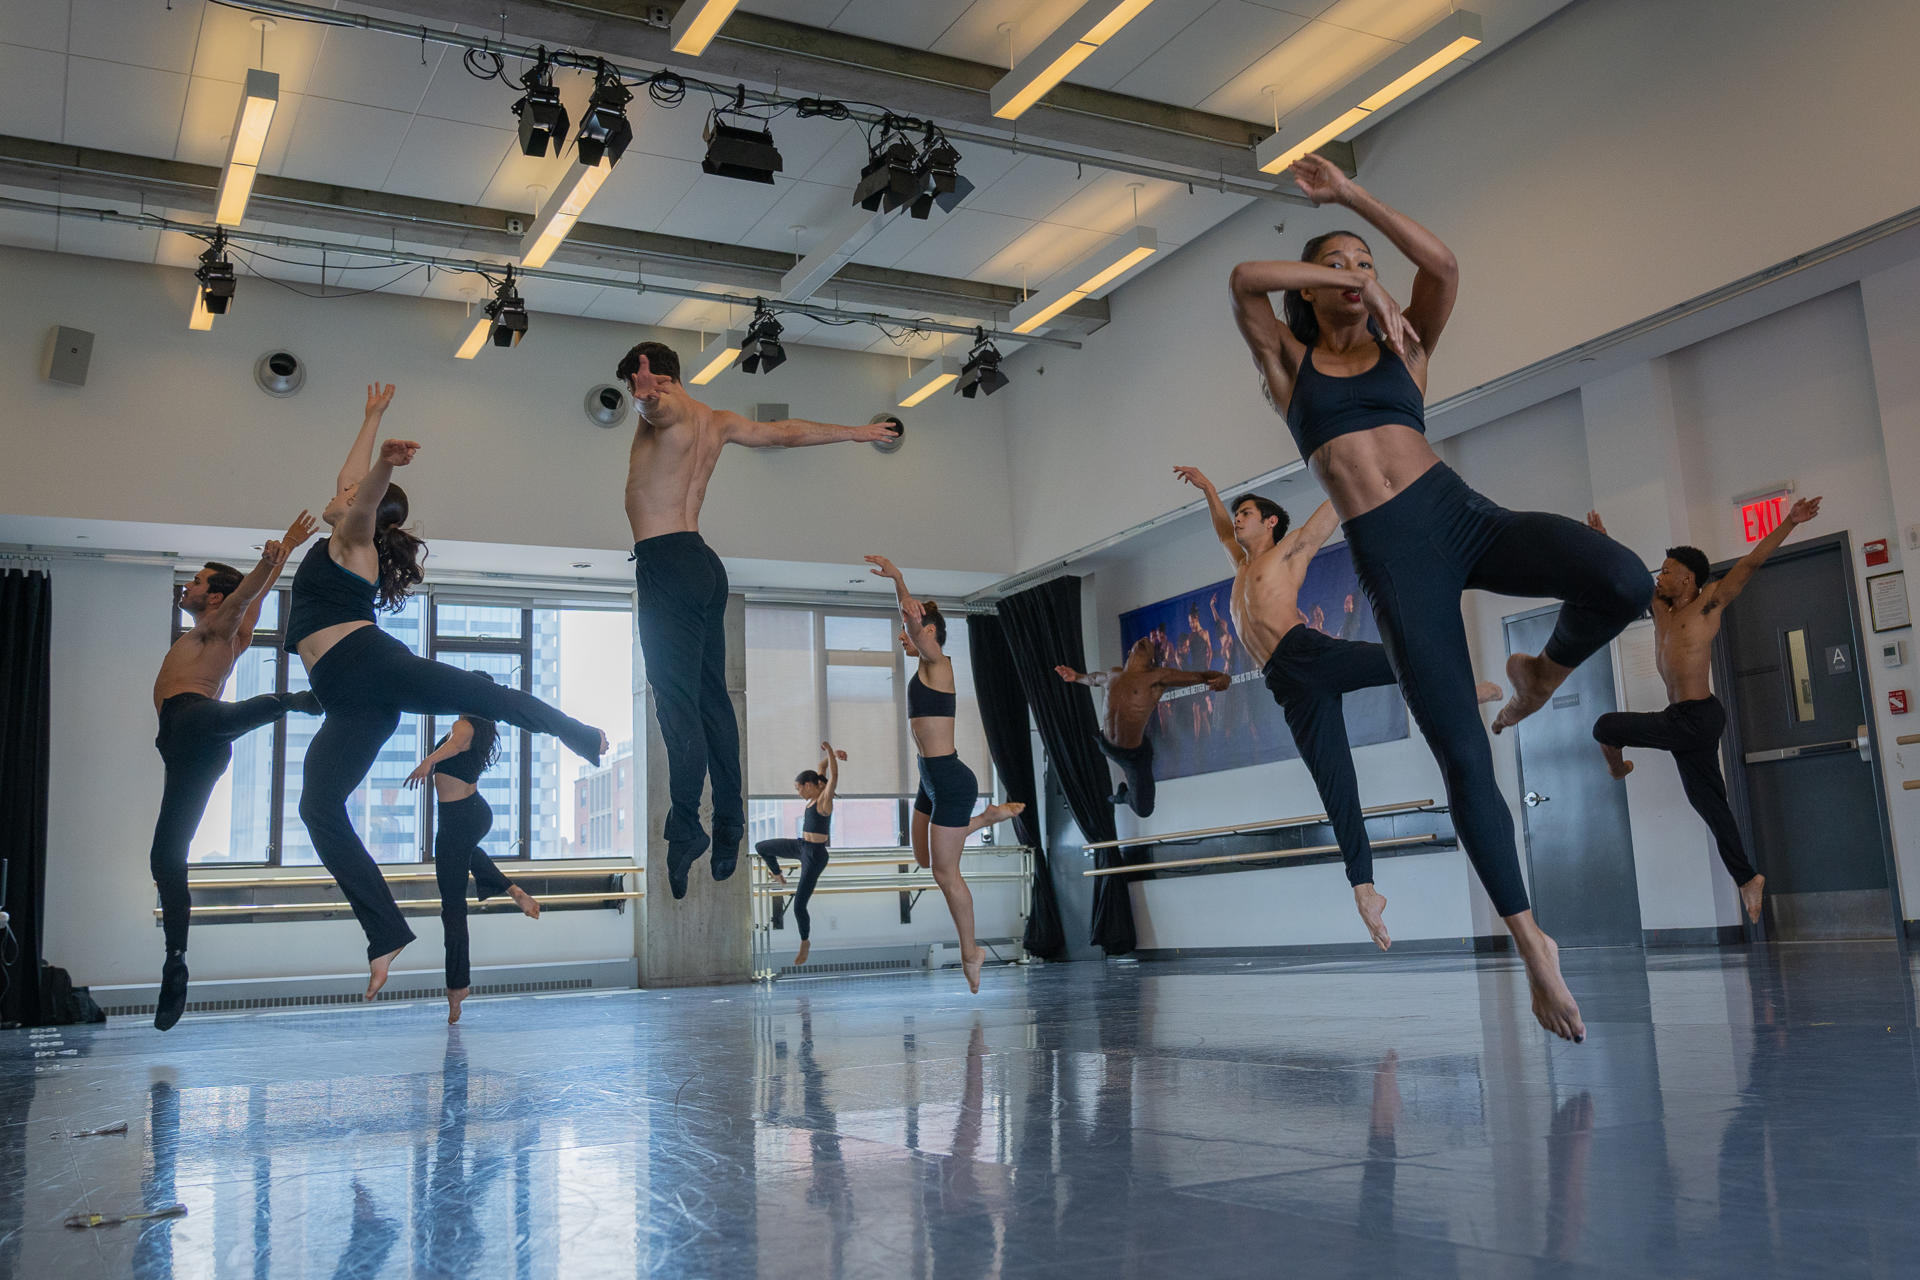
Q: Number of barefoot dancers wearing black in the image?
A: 7